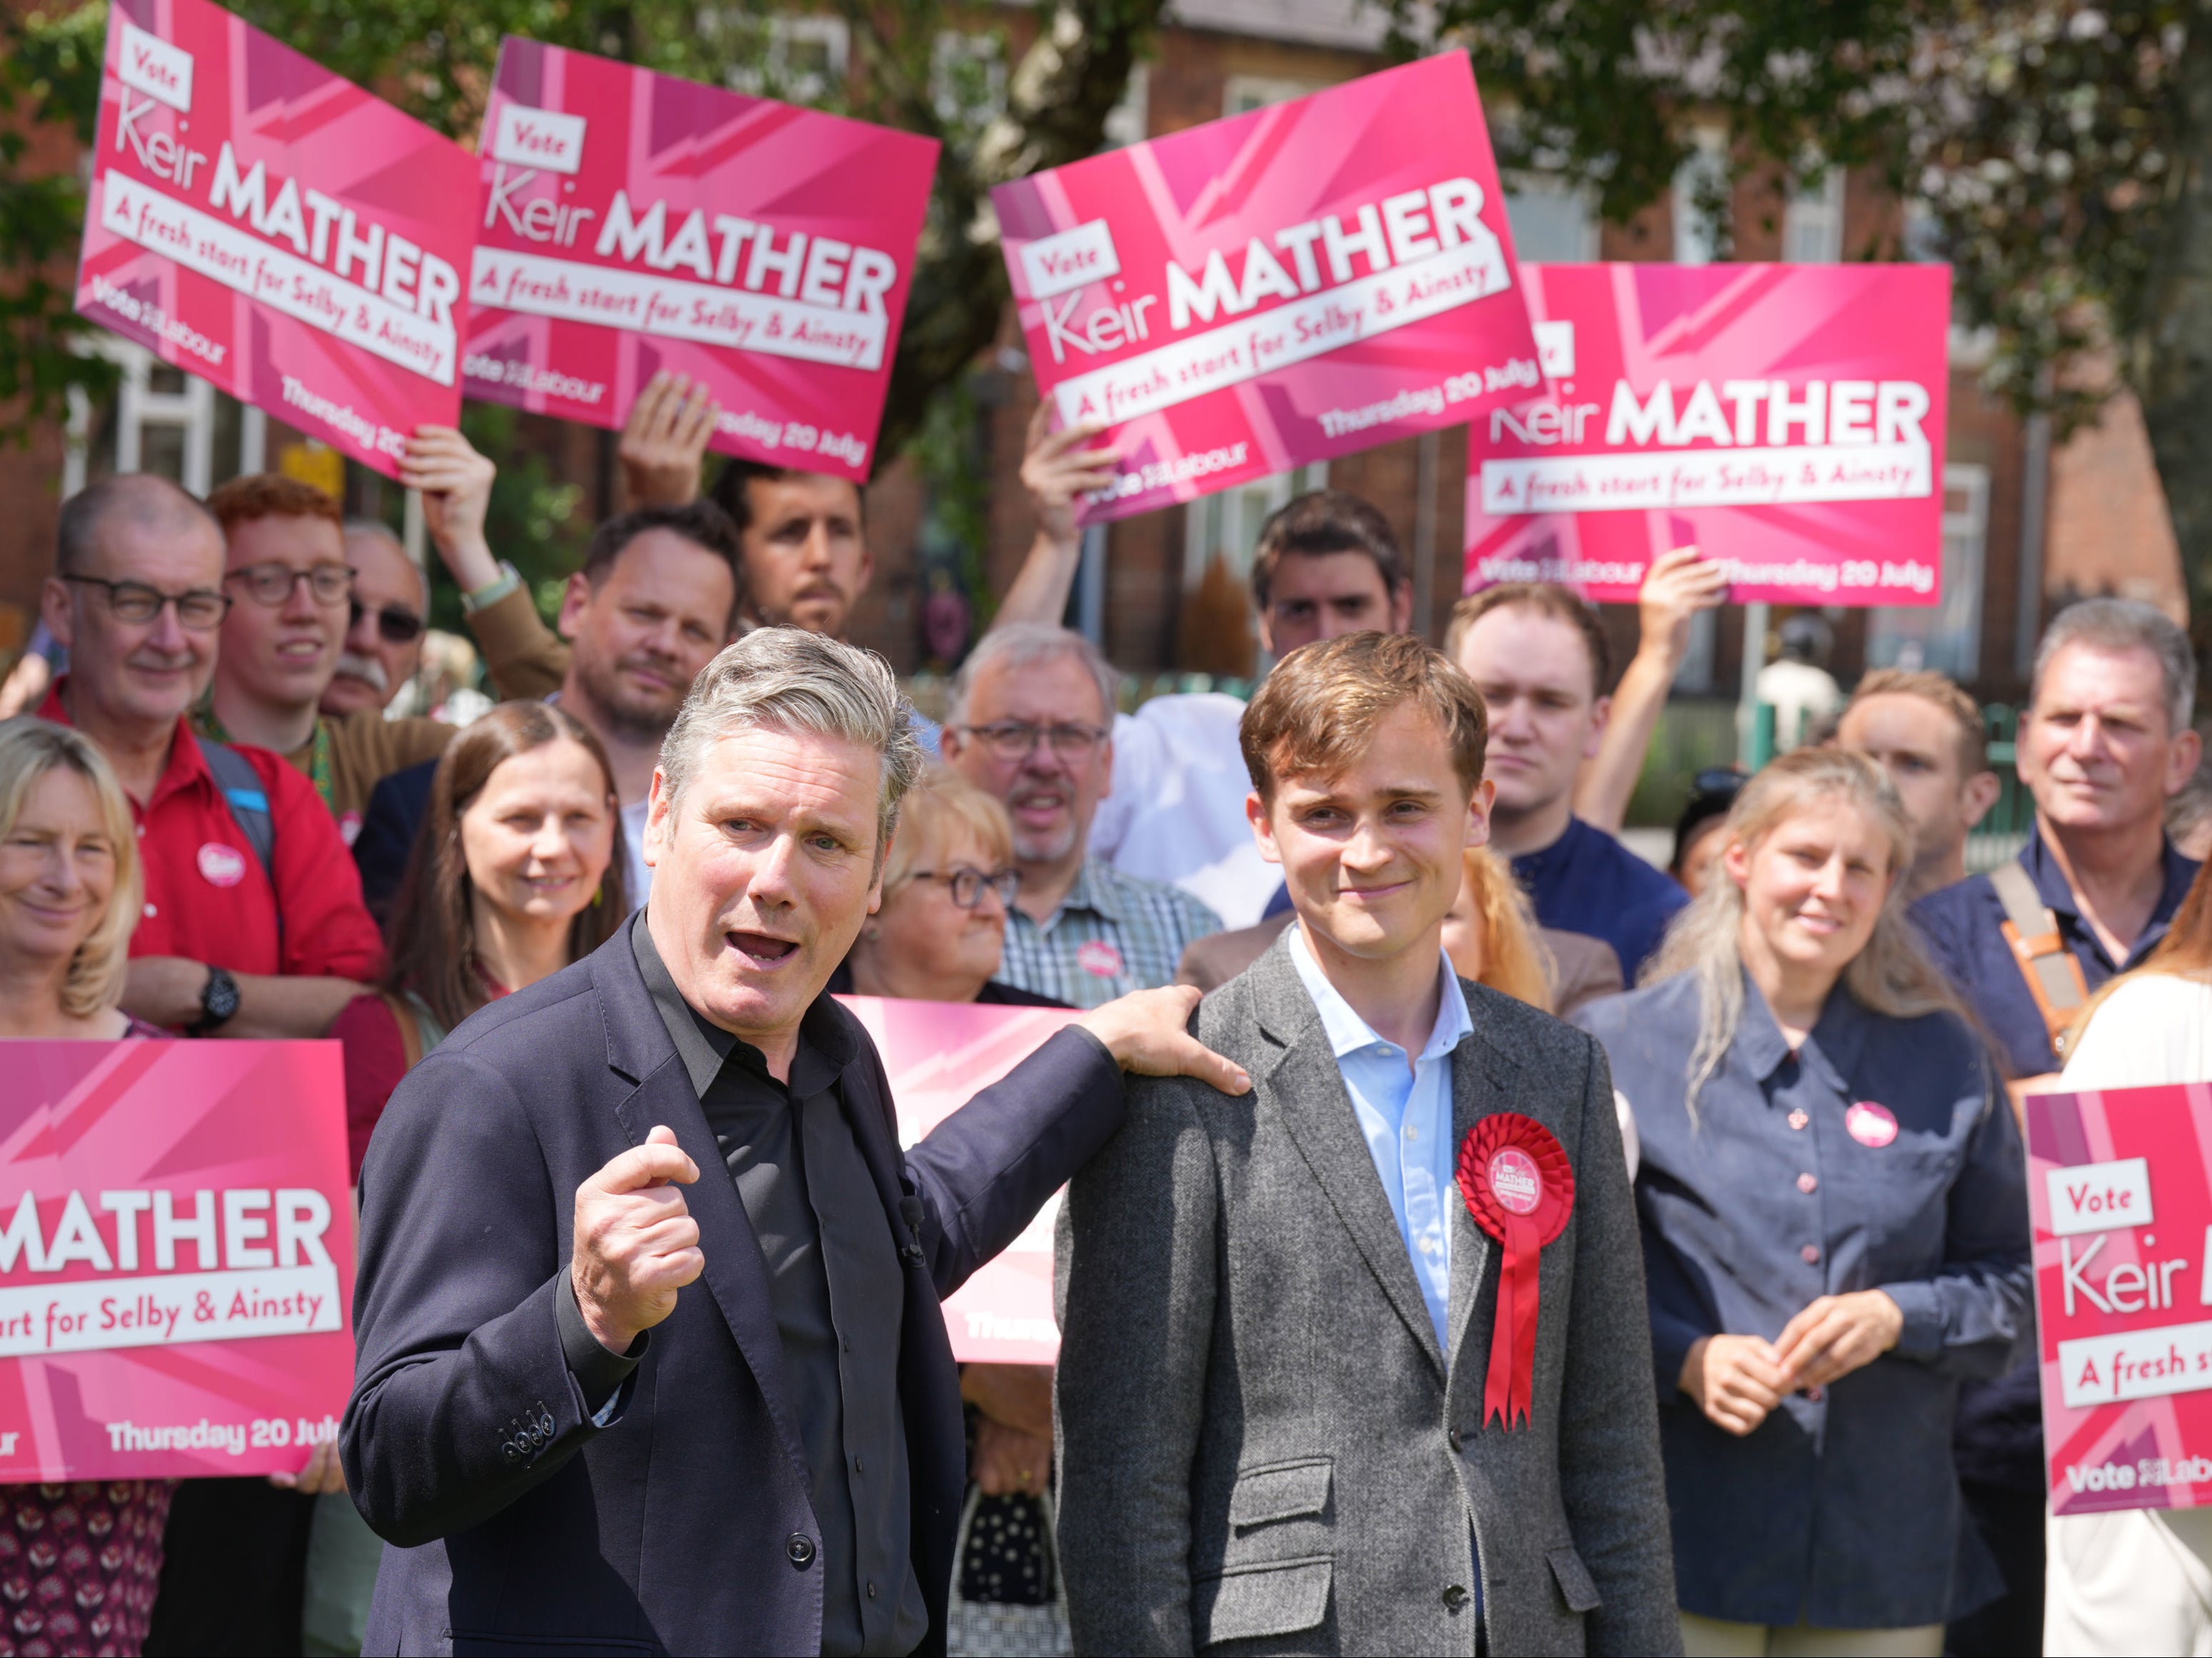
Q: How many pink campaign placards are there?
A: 7